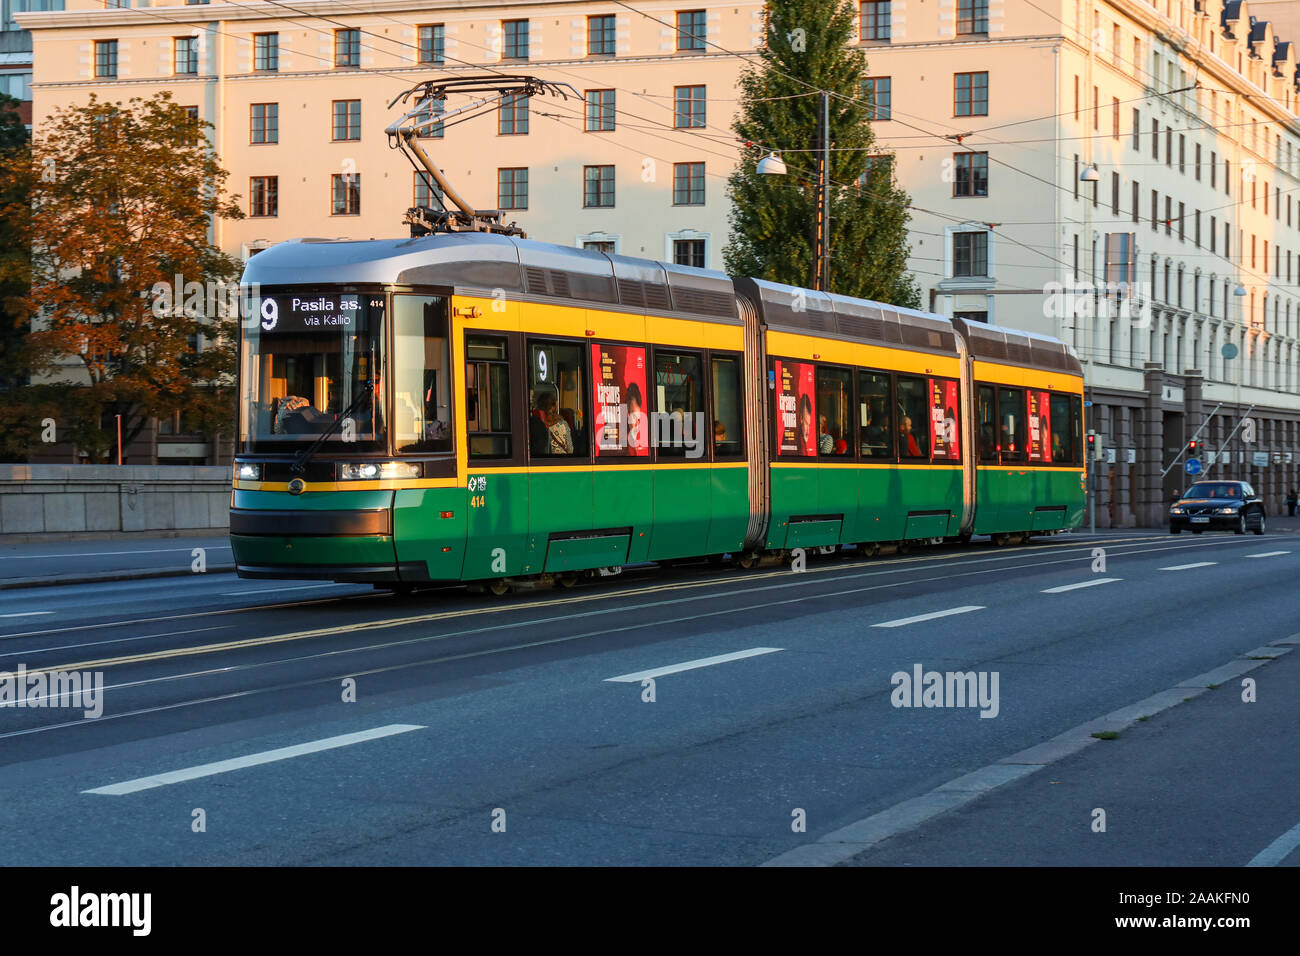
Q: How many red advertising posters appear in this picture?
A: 4